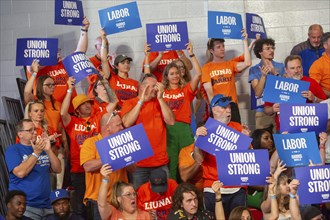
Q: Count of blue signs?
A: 14